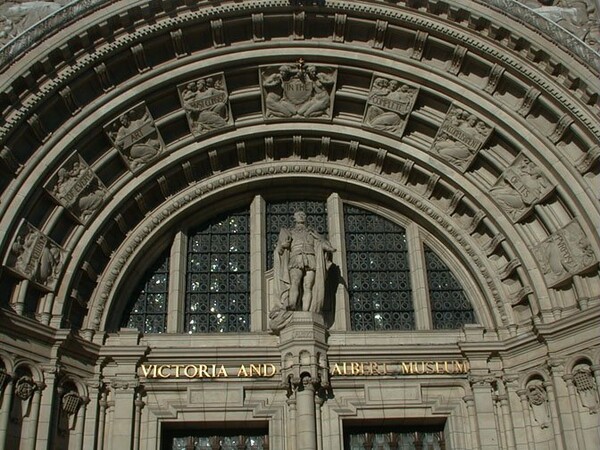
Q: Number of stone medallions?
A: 9